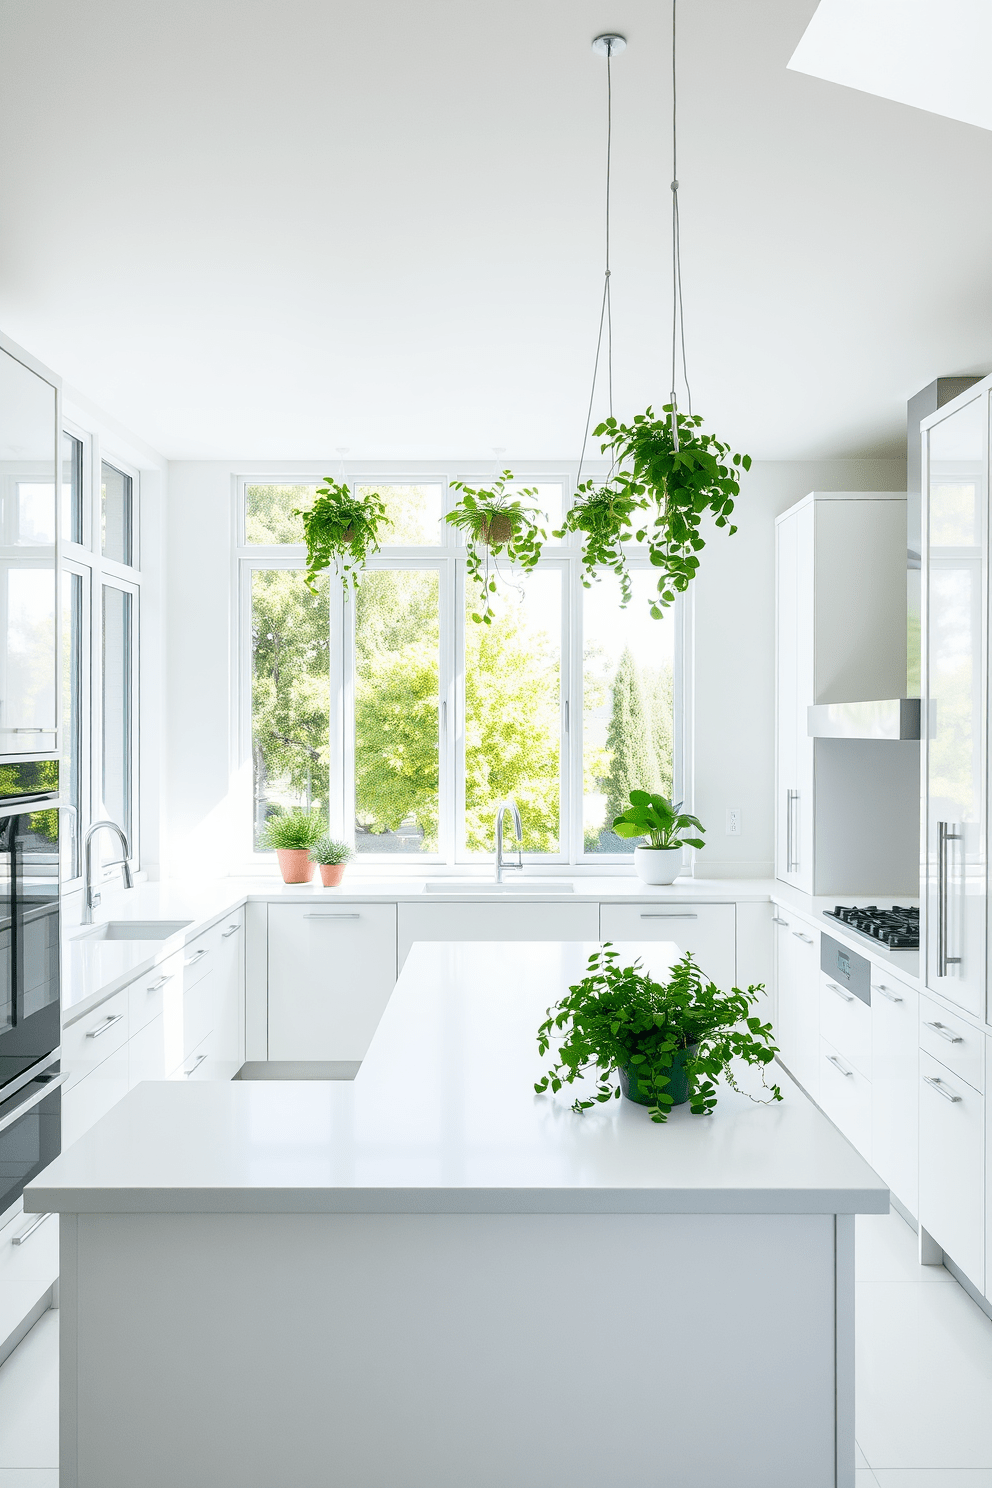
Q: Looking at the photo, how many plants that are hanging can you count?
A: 4